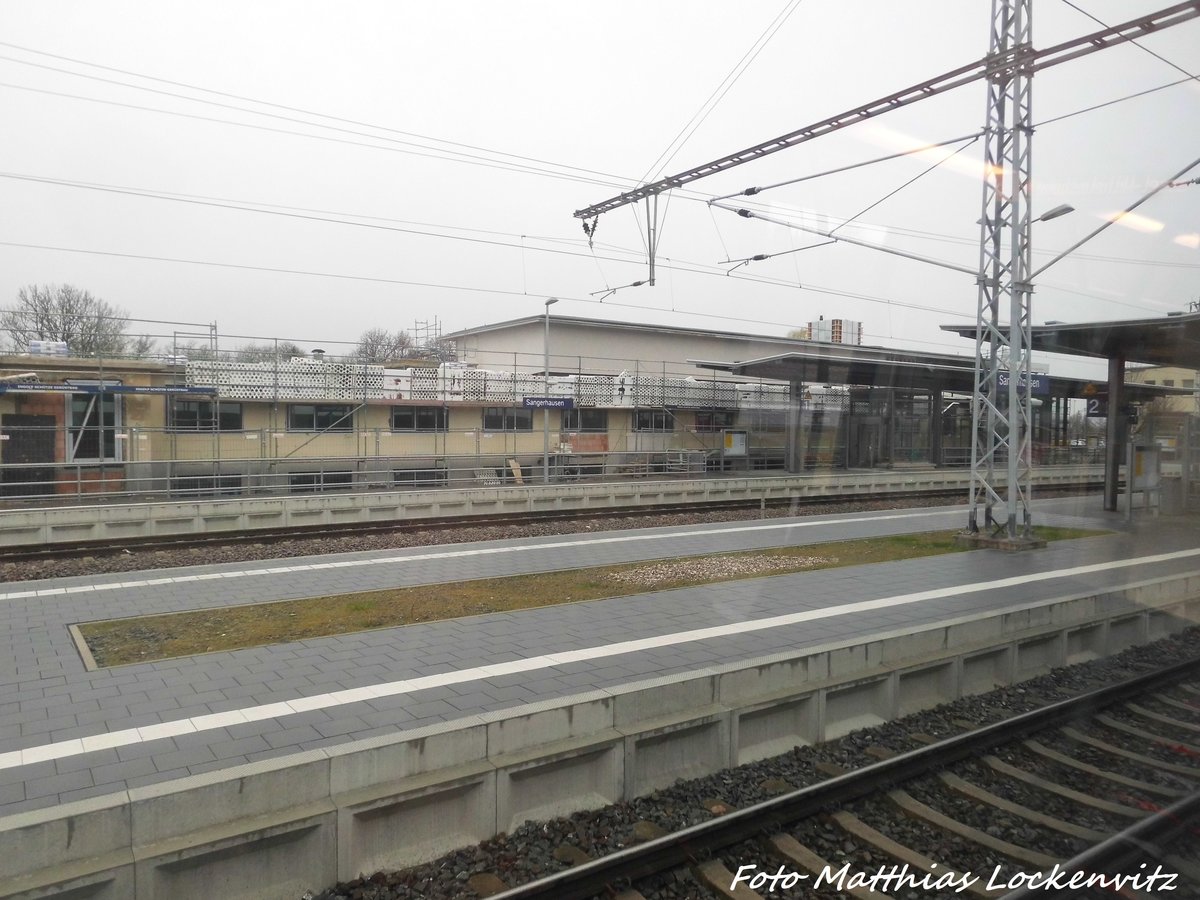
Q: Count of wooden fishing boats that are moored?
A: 0